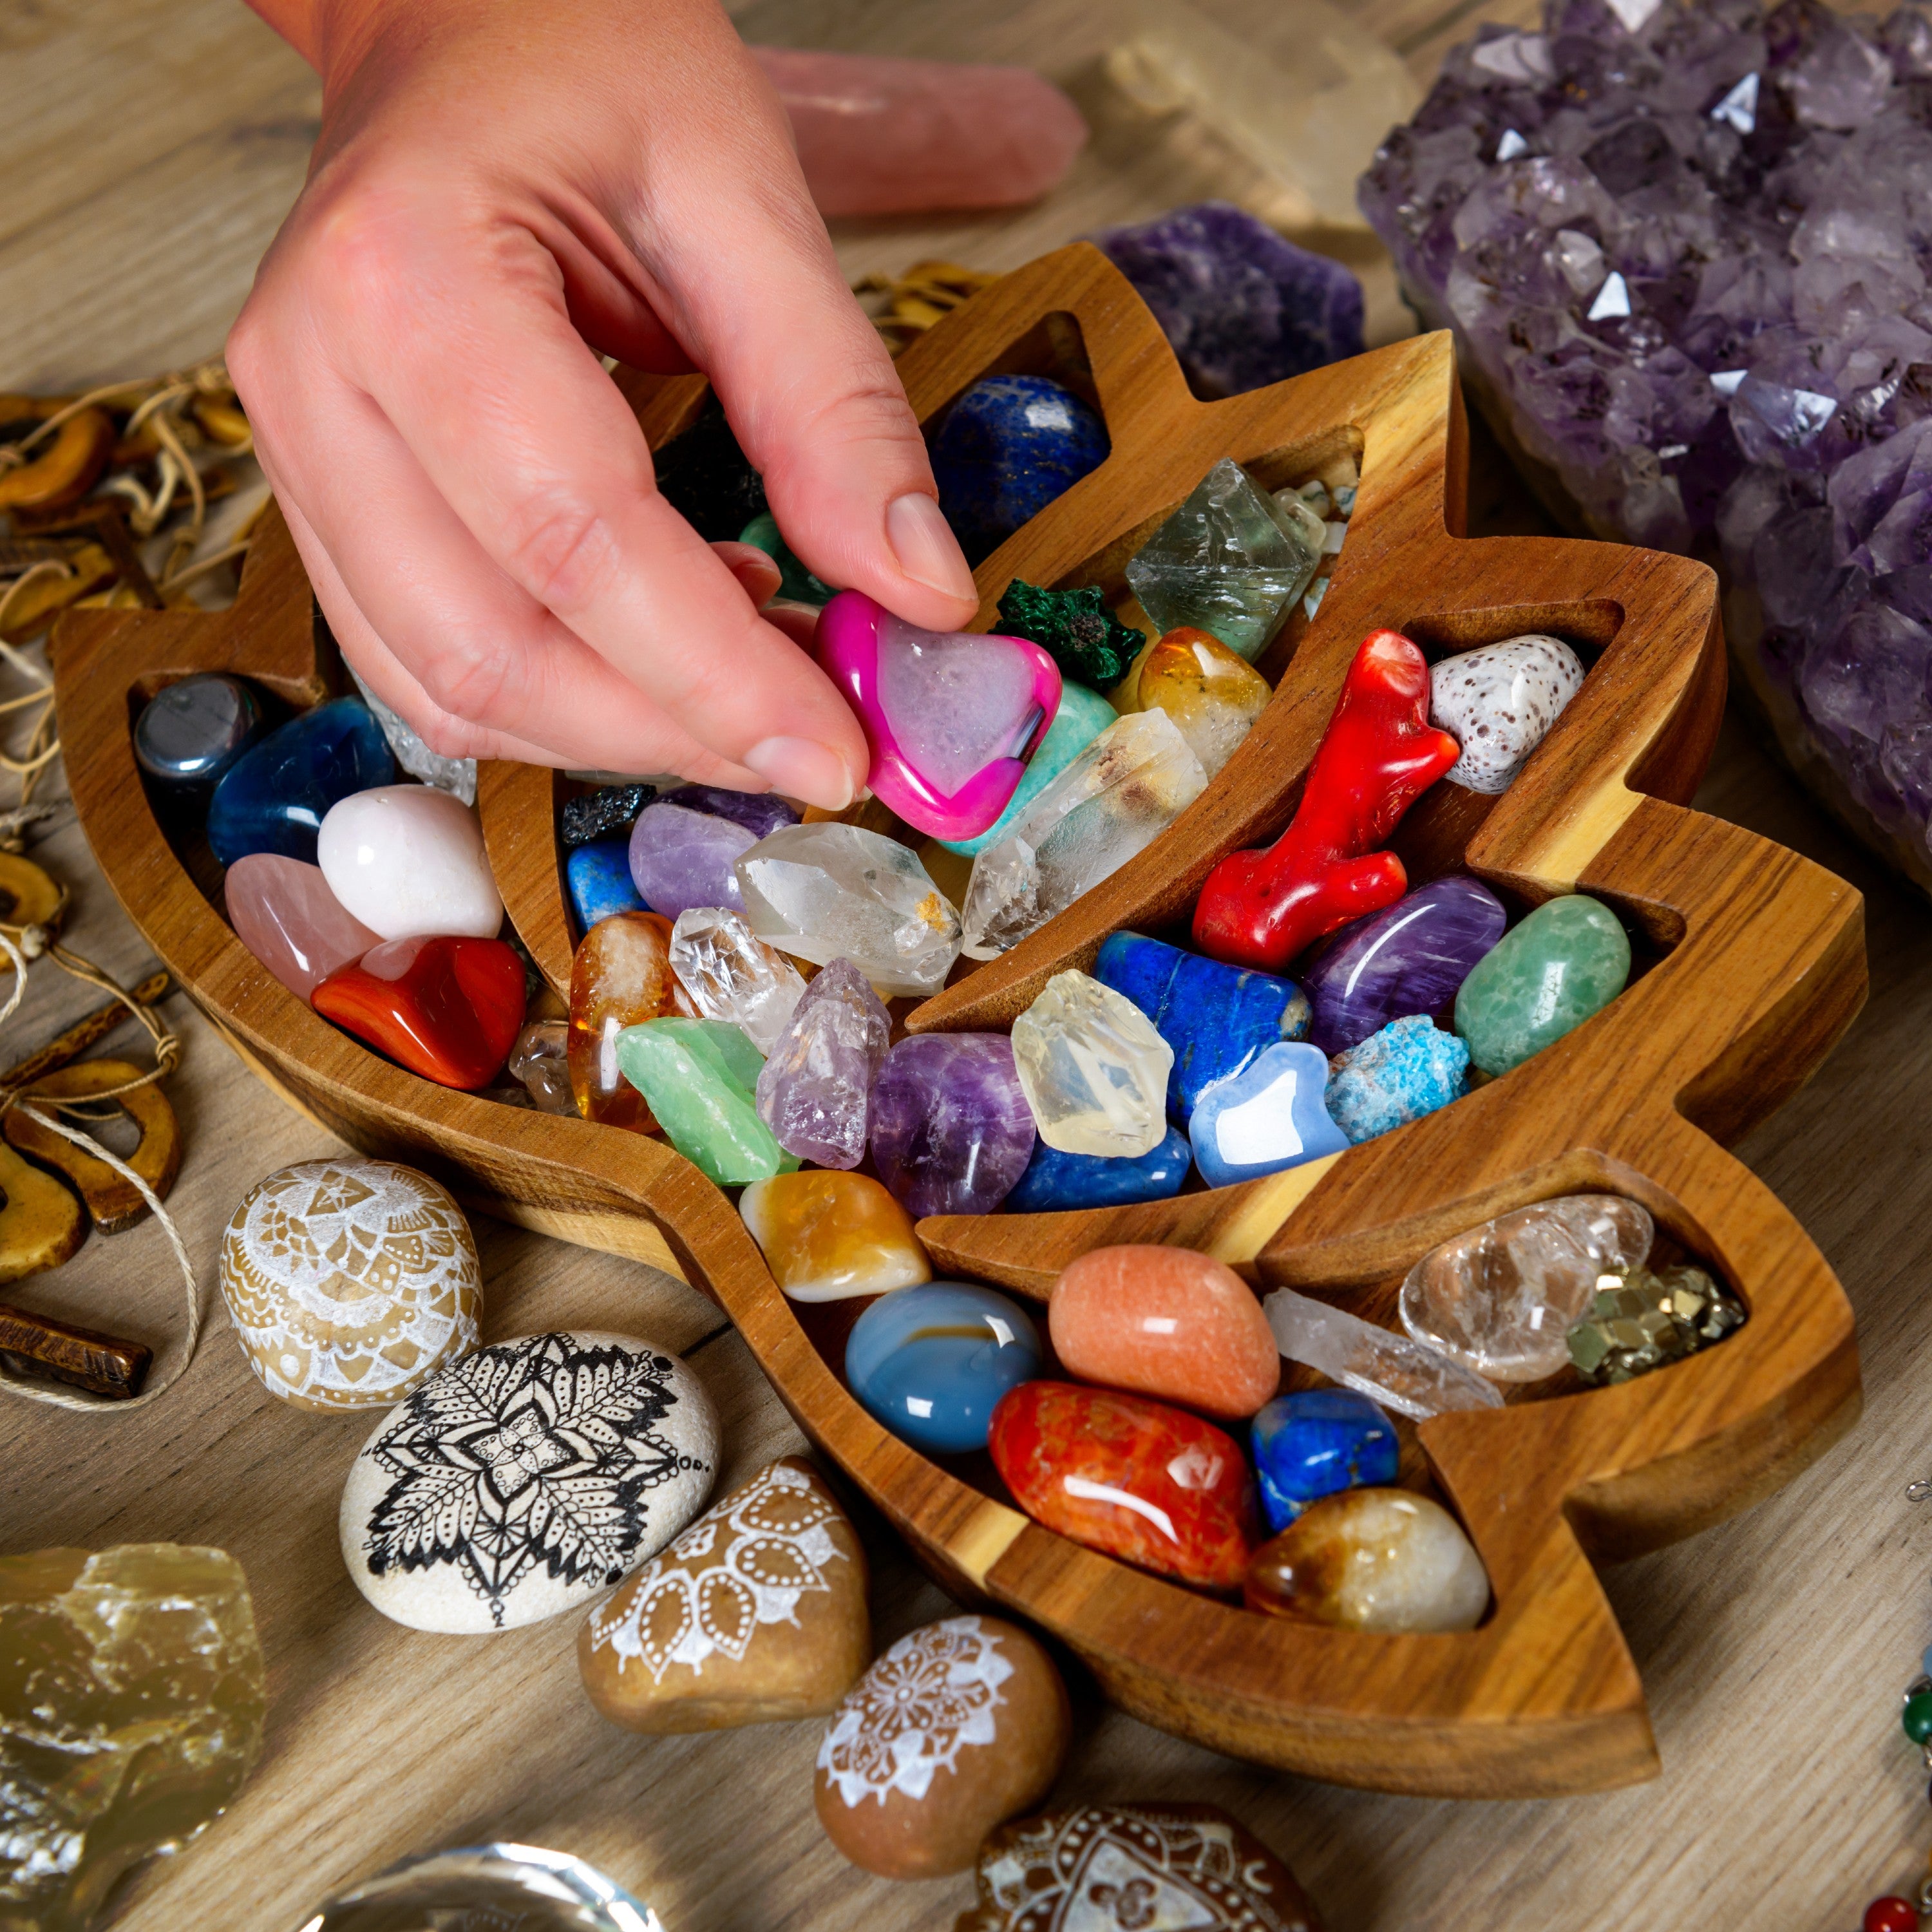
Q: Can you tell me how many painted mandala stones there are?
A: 5